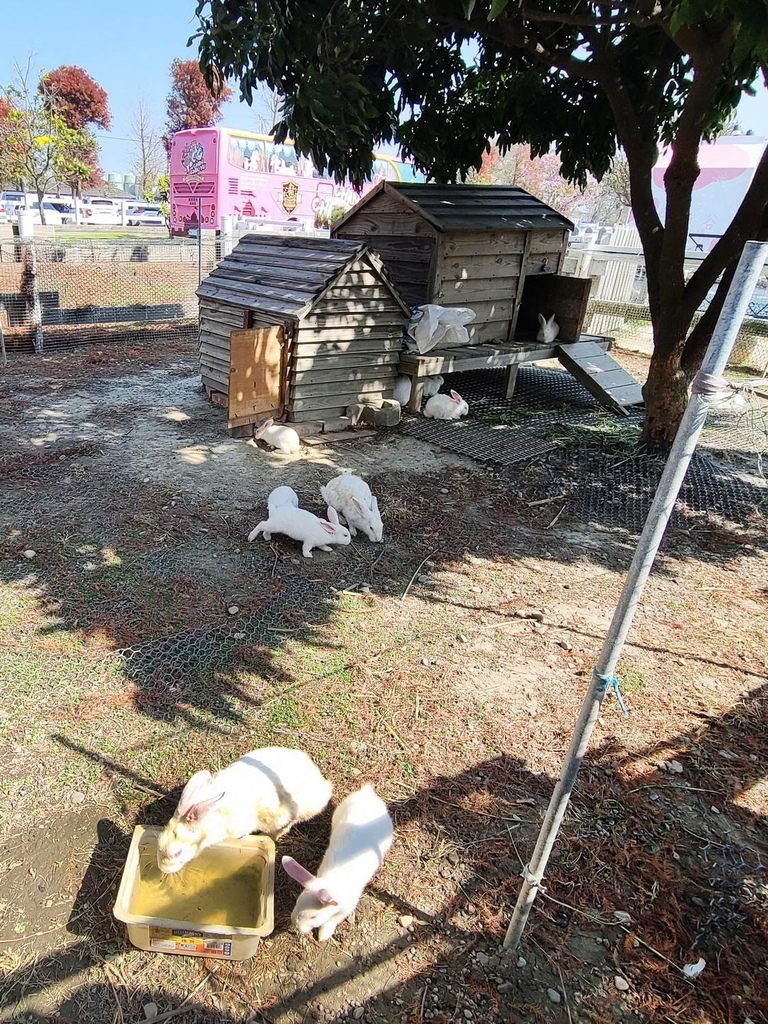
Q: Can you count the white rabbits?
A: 10